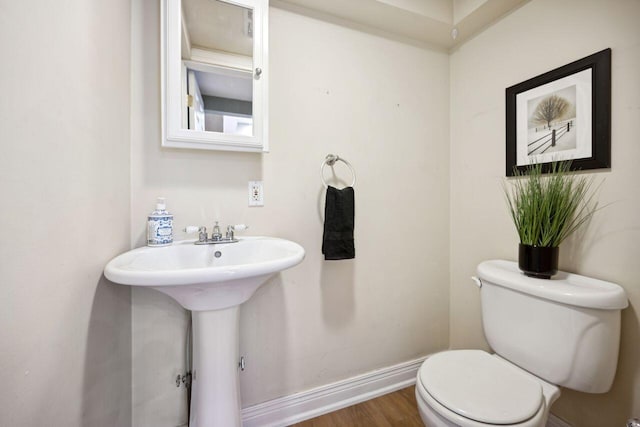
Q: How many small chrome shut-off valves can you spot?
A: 2